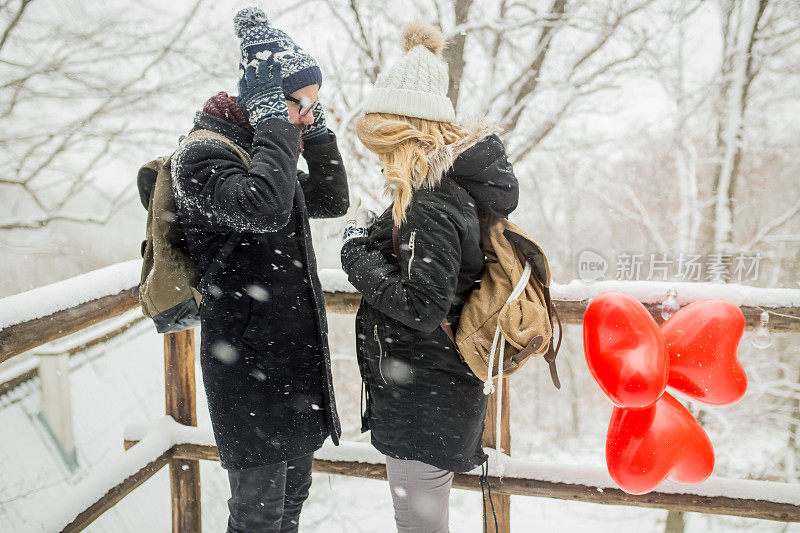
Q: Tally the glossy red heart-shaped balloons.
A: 3